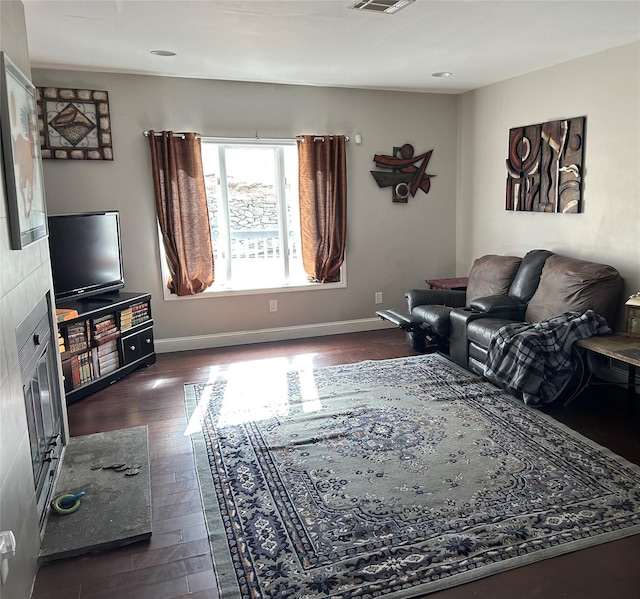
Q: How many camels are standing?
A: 0